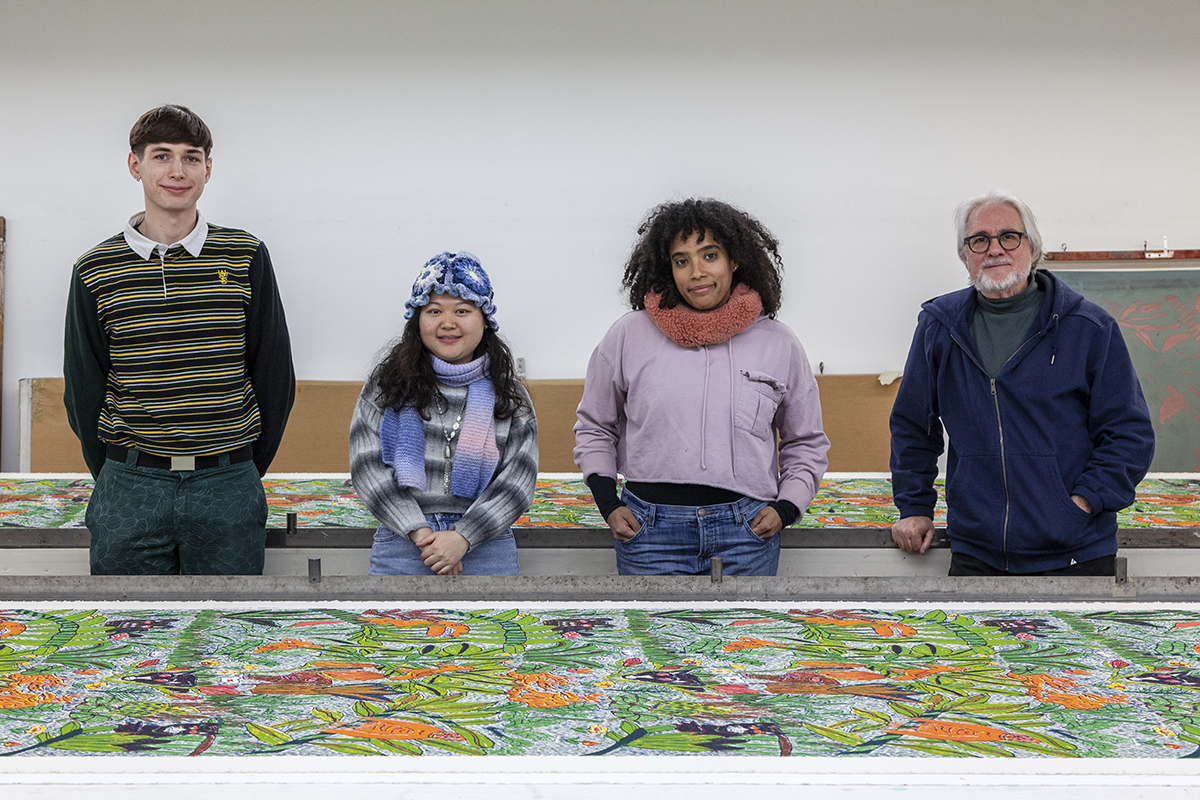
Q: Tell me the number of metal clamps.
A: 4